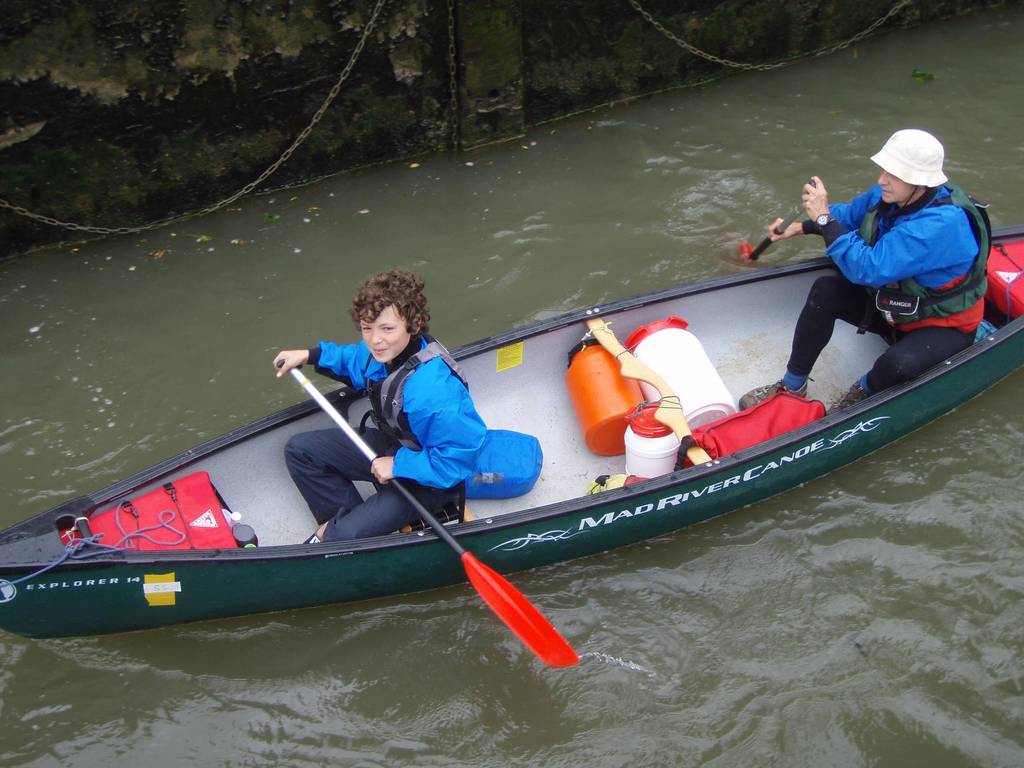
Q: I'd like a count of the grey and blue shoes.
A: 2